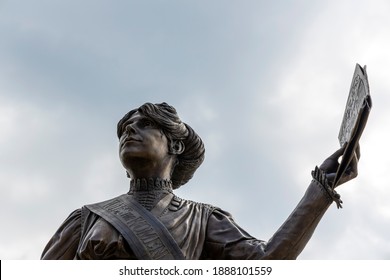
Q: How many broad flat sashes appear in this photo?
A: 1